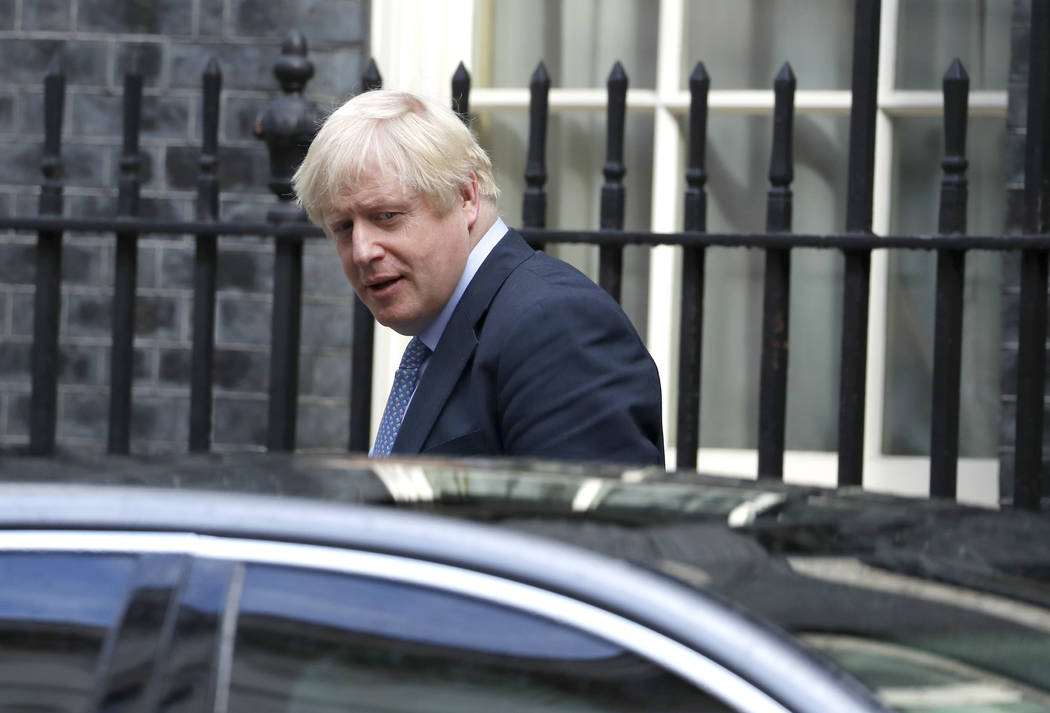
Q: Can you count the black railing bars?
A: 13